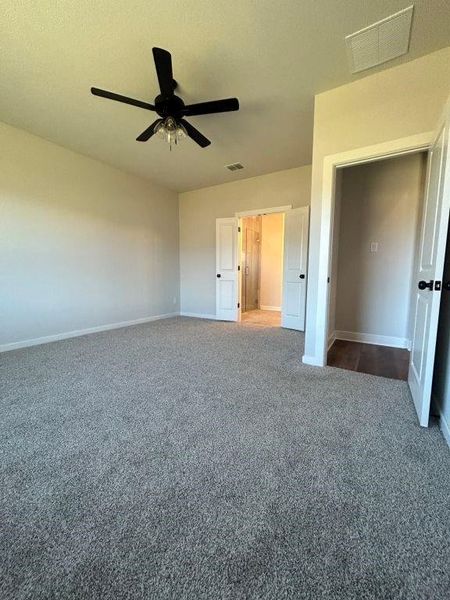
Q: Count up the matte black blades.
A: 5